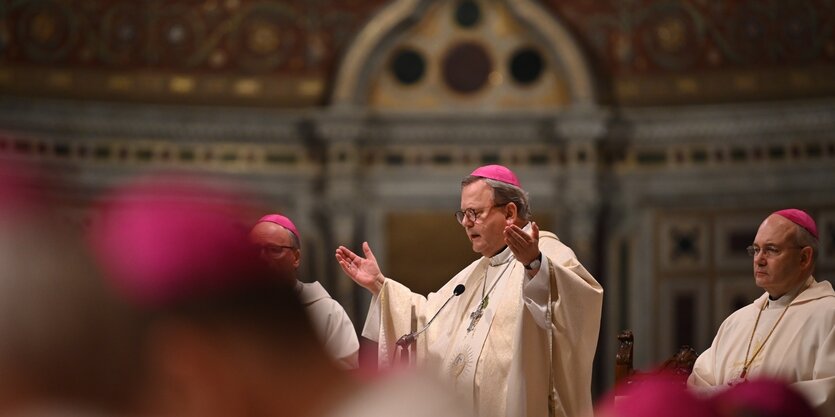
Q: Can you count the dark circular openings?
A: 4